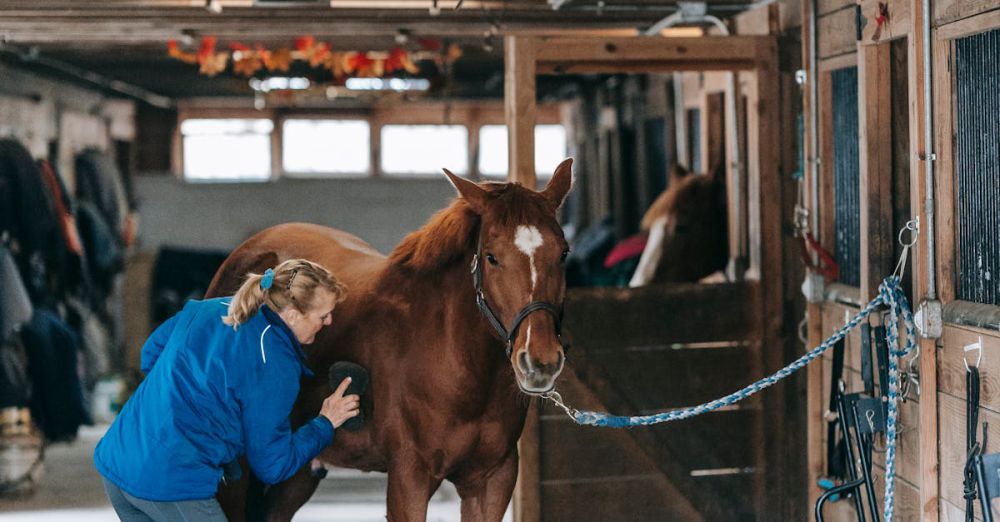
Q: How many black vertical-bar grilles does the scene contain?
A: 2